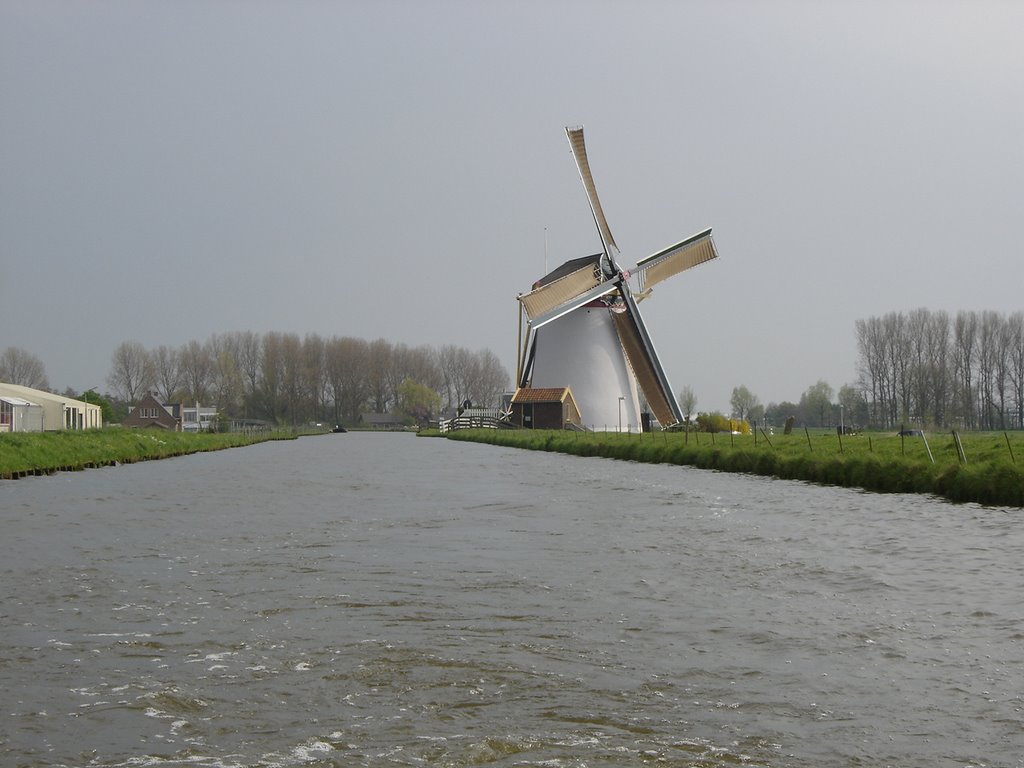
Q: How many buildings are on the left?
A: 3